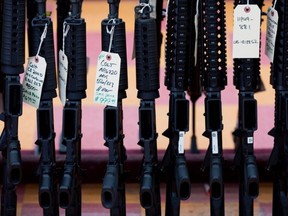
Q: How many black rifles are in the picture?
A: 9